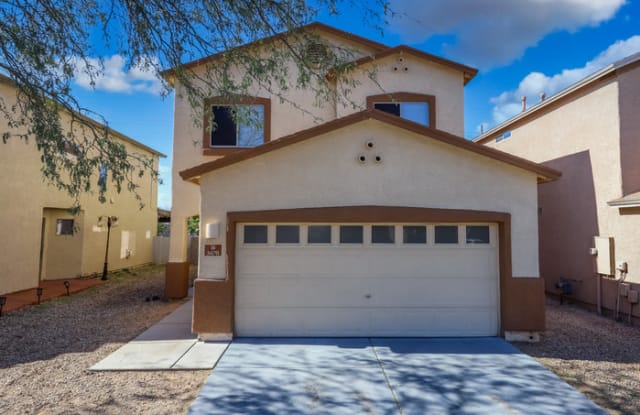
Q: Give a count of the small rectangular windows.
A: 8